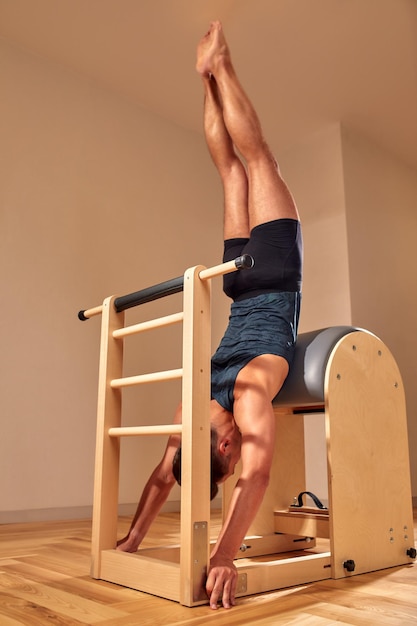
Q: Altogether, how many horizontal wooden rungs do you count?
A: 3